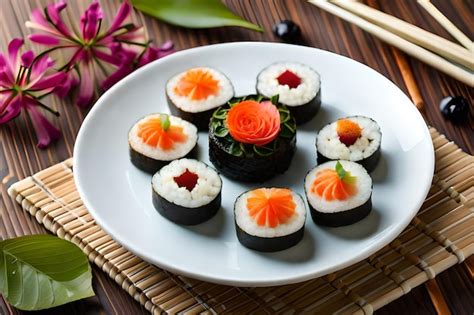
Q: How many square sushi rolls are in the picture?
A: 0